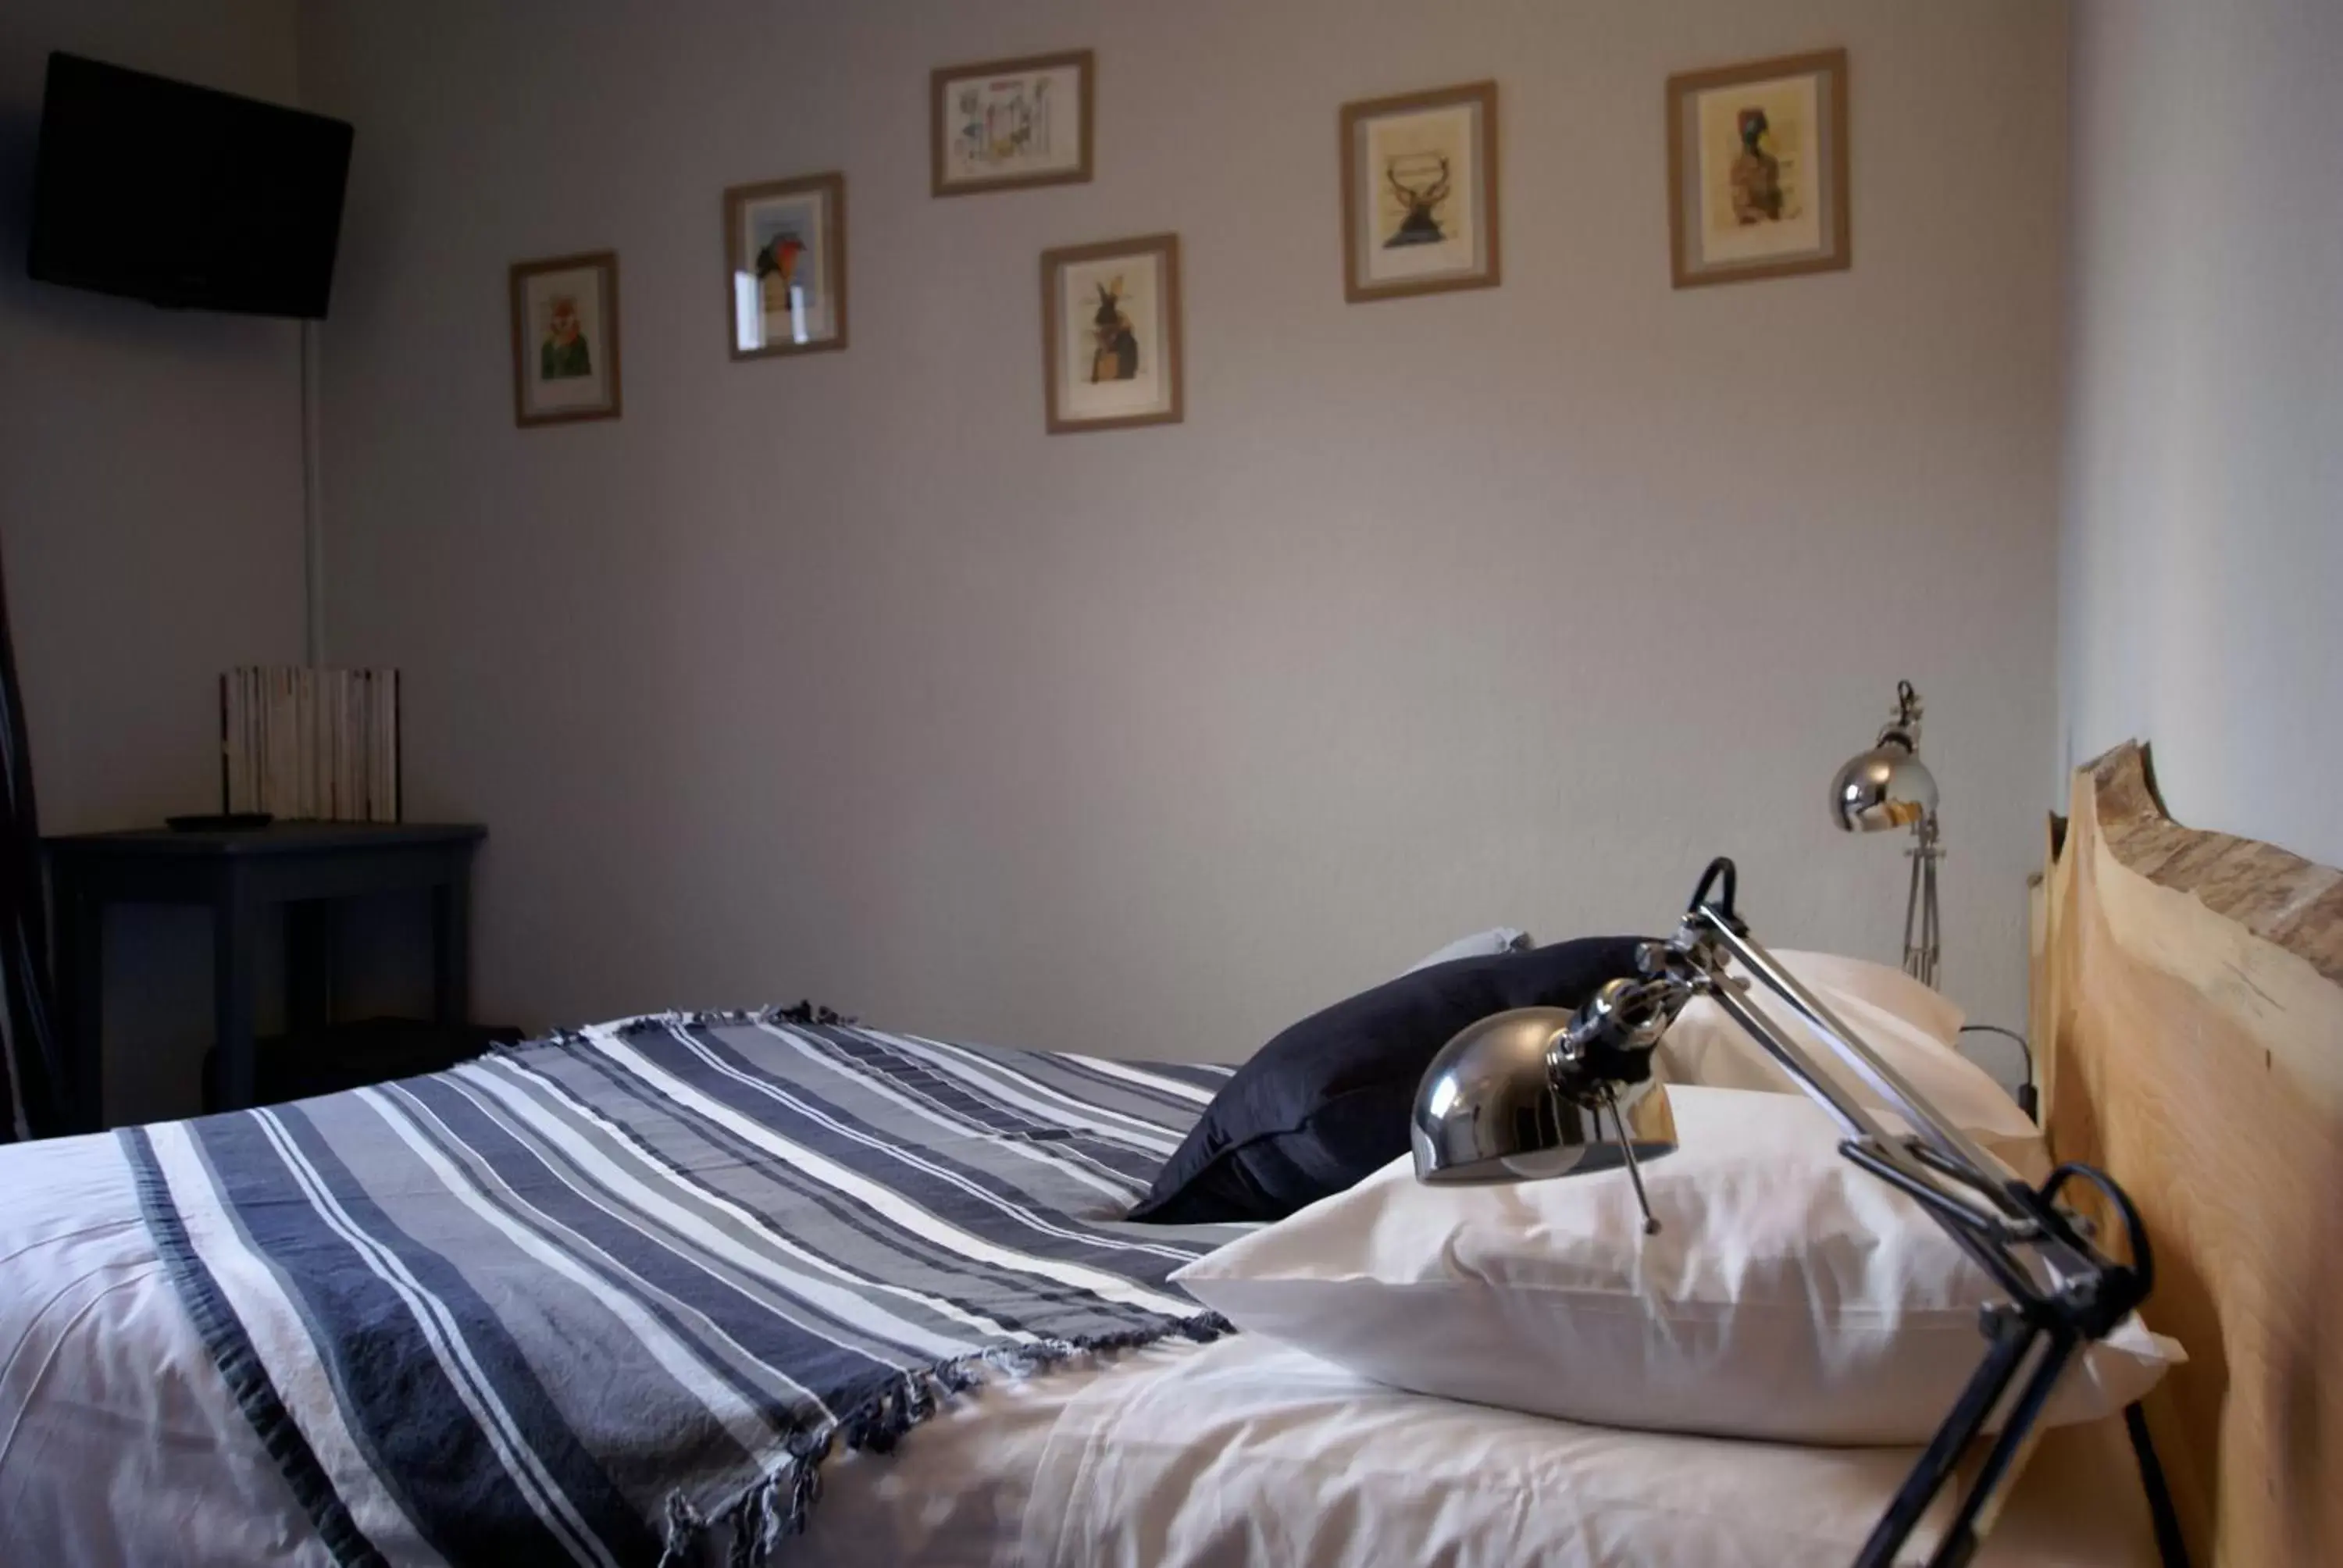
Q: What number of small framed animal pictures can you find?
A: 5